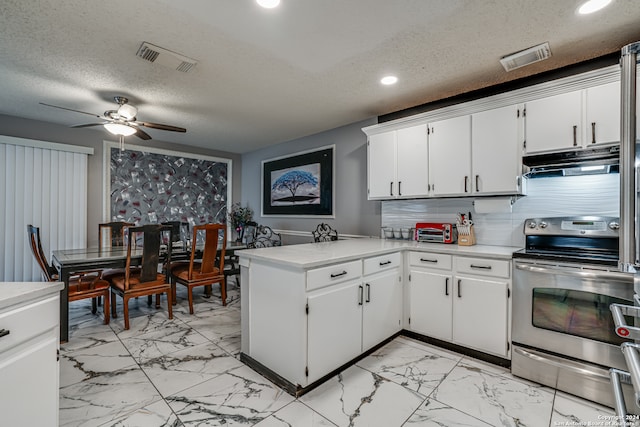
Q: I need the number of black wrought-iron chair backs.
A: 2